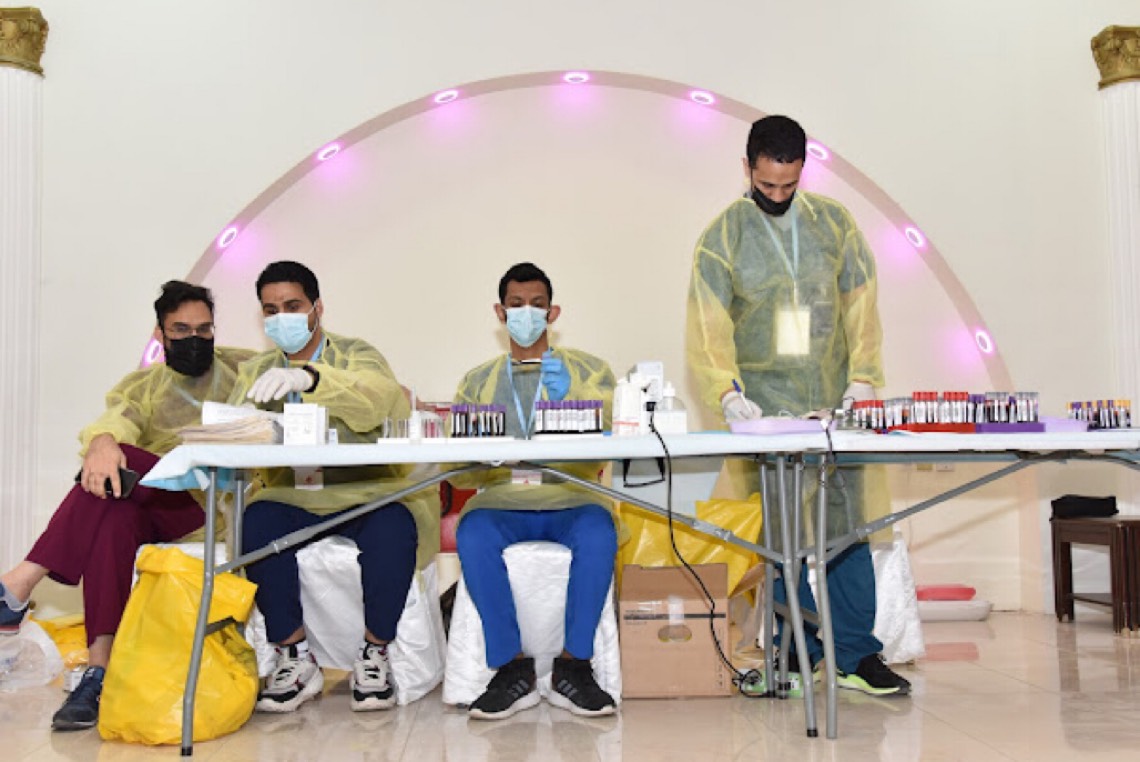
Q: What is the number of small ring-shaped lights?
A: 9